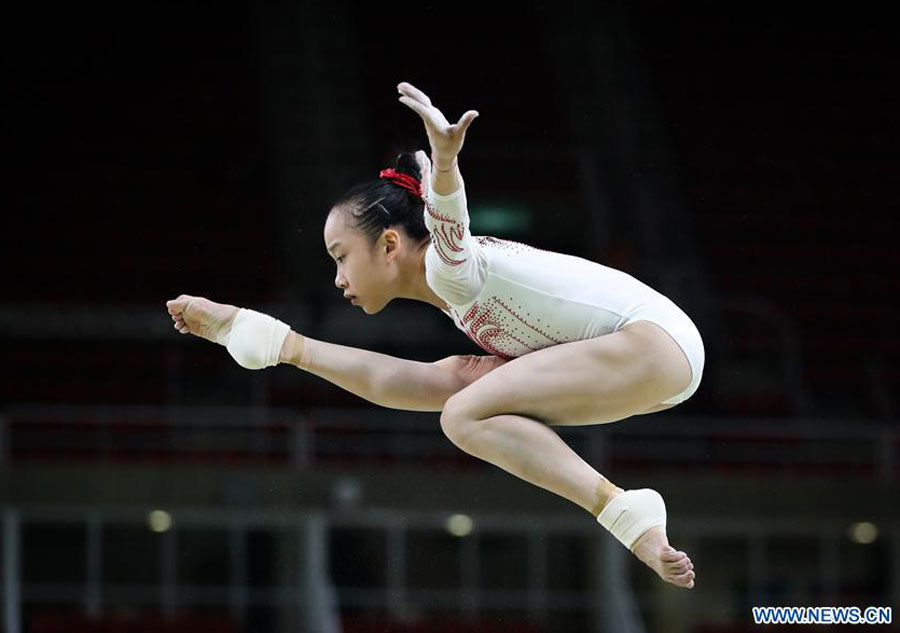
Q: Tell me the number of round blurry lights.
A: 3